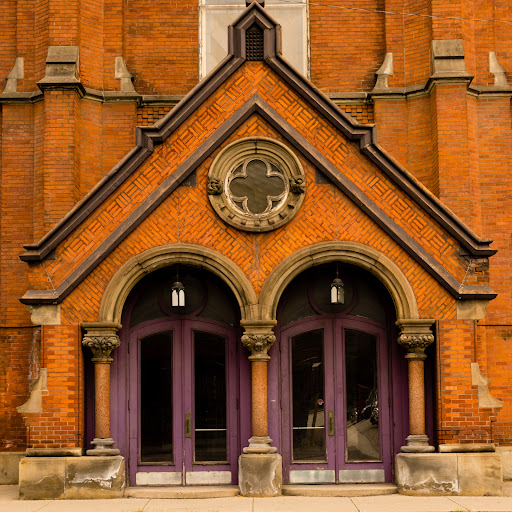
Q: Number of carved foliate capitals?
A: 3